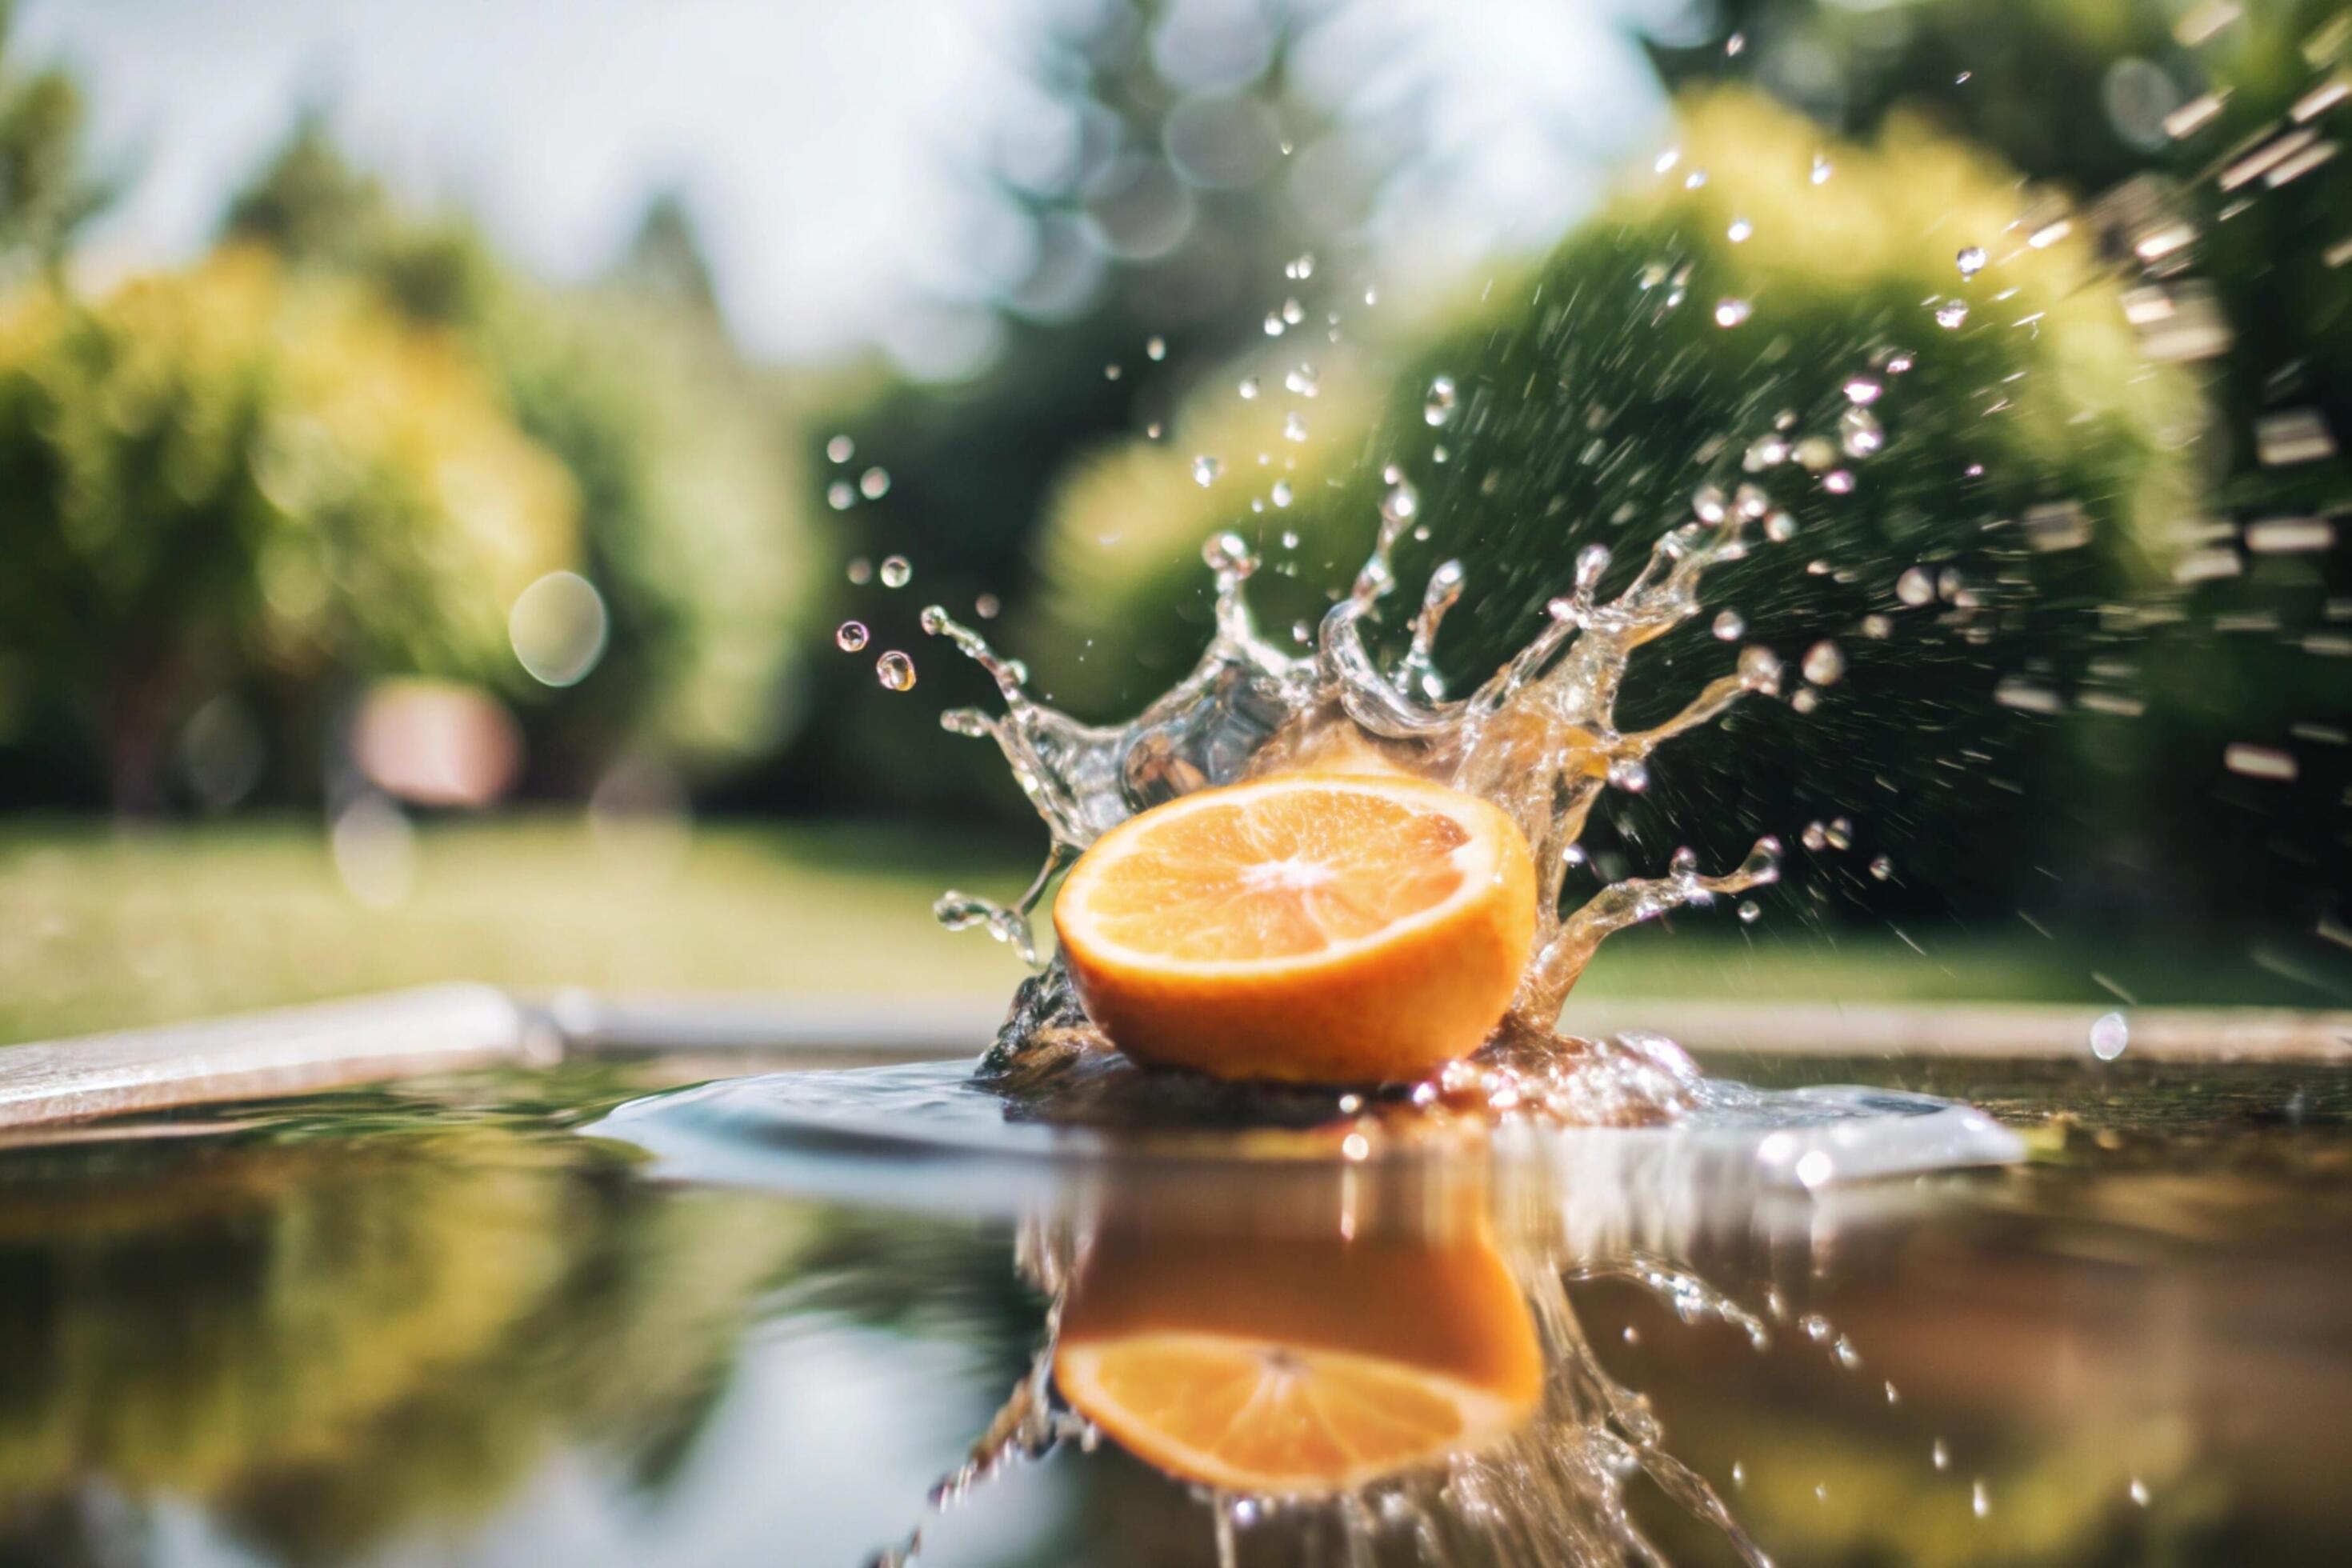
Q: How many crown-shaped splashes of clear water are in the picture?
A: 1